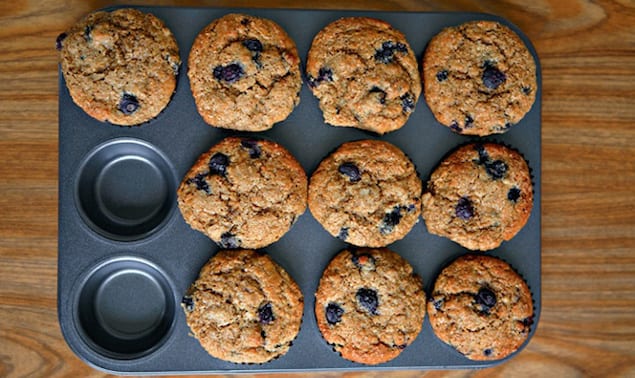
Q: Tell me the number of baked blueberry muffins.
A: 10